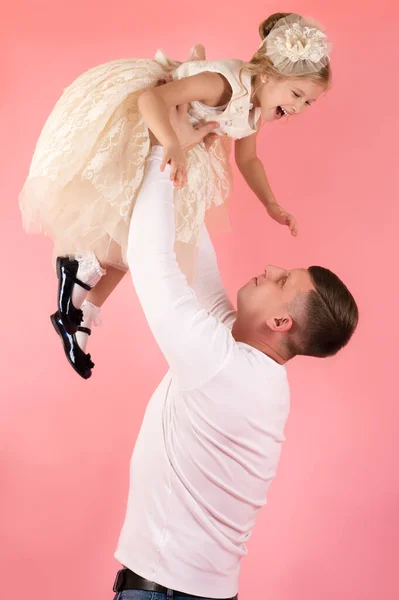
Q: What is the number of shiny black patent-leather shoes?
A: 2